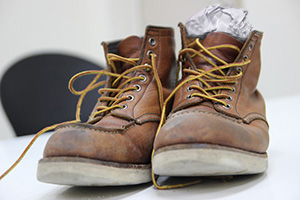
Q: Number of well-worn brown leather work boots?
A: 2